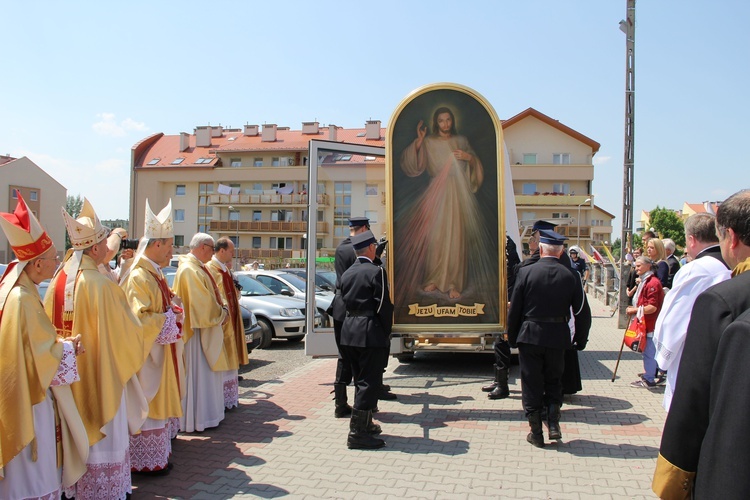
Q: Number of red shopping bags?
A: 1